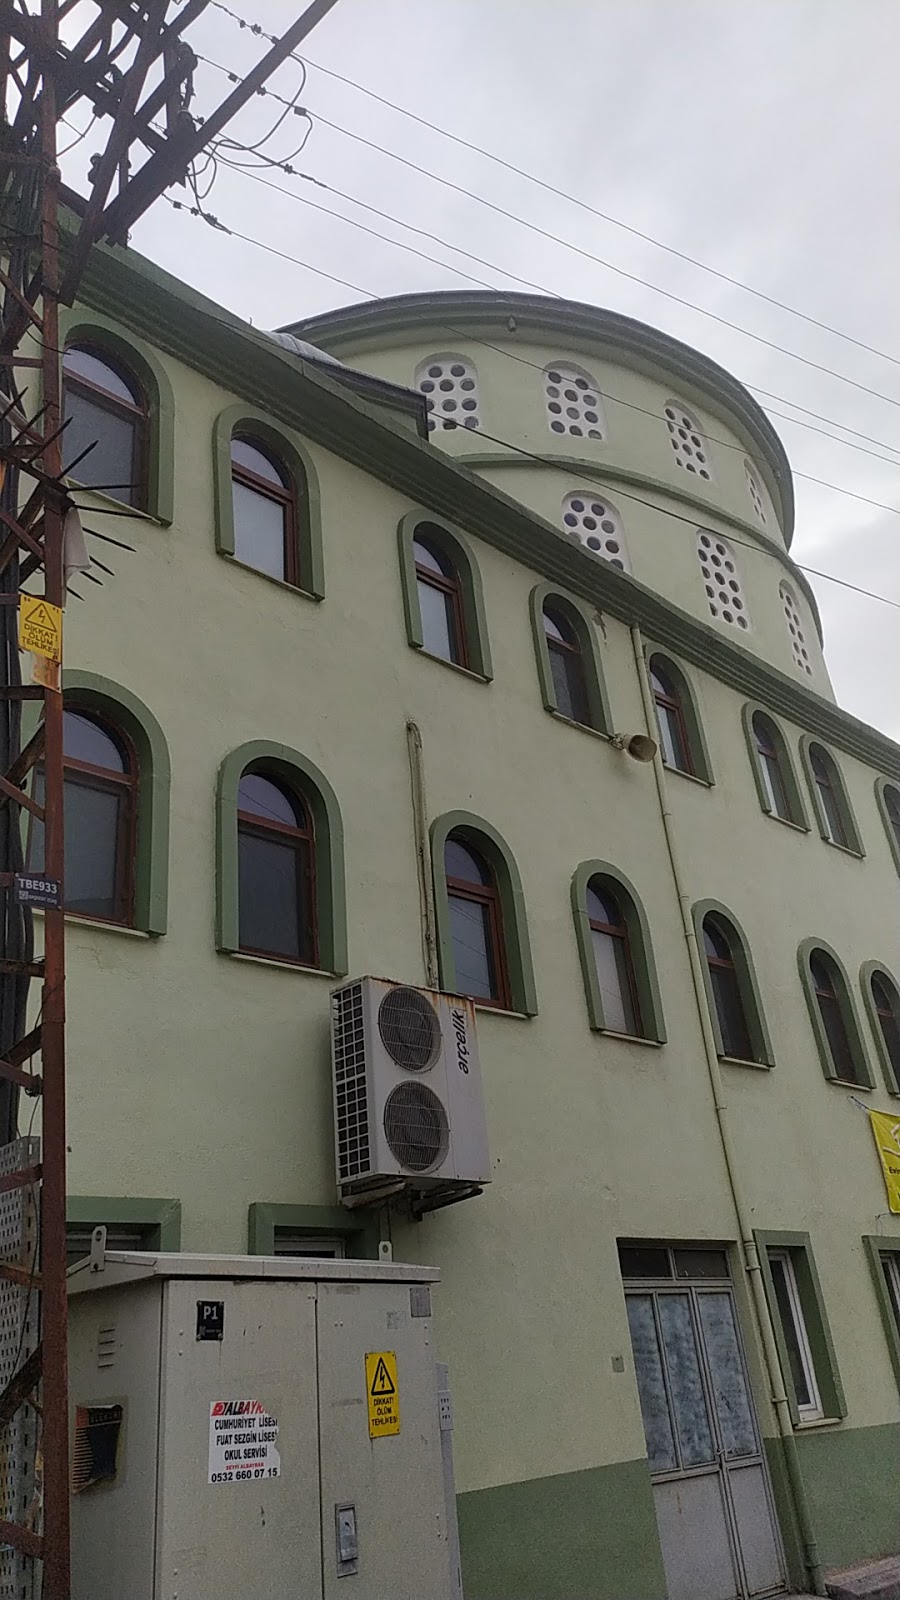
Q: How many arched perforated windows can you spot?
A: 7